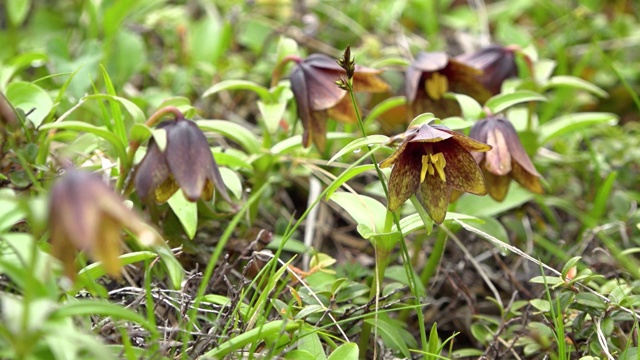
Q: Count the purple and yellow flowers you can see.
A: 7